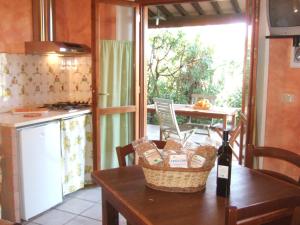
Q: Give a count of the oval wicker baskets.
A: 1